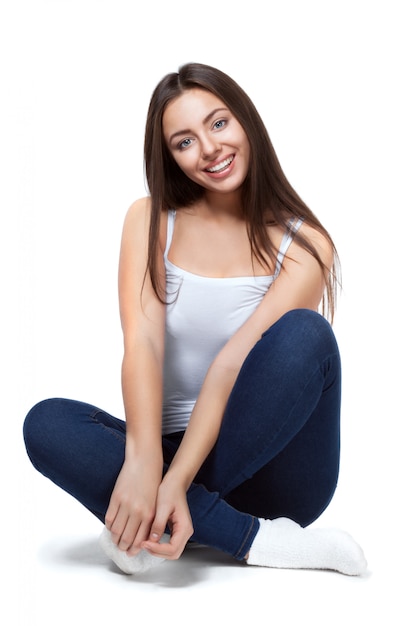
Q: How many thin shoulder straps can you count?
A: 2